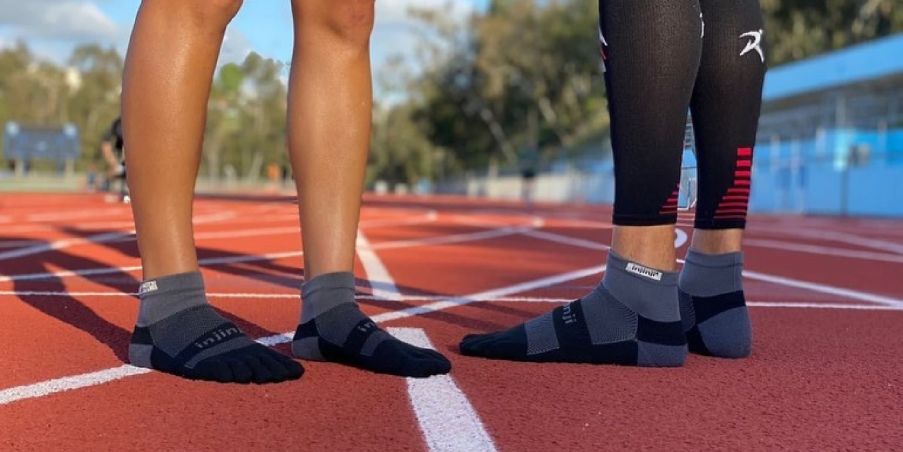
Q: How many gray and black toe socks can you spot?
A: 4